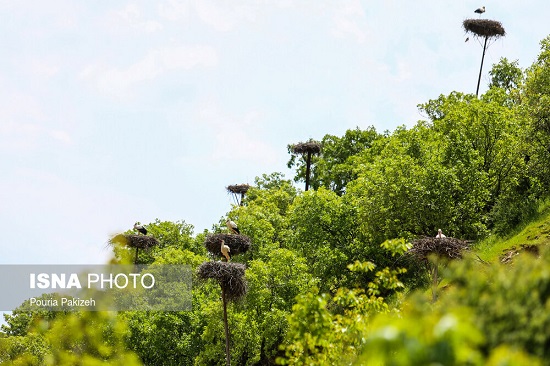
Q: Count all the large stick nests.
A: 7